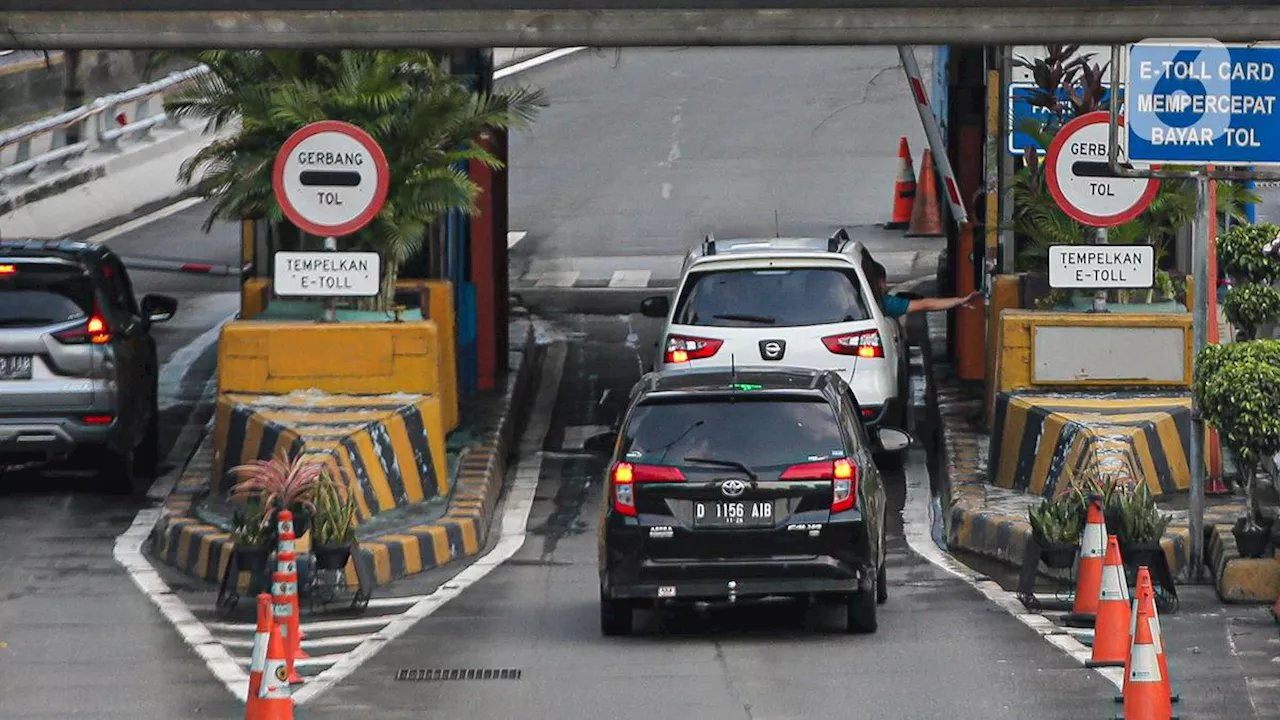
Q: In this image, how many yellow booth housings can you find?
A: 2